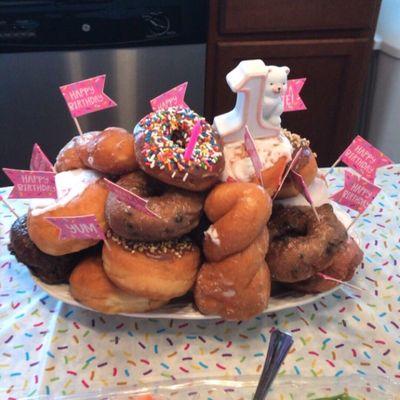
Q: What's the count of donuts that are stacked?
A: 13